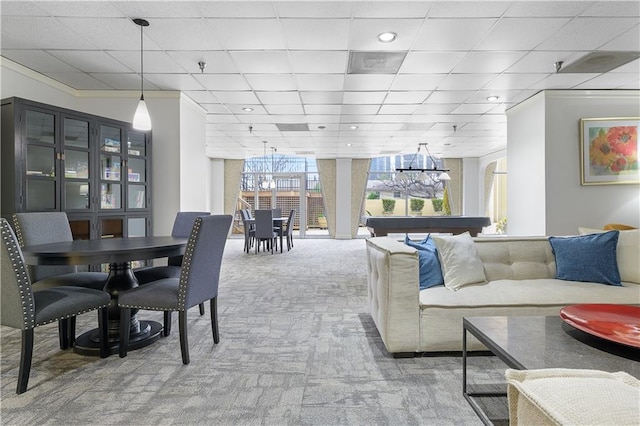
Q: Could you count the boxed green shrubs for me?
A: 3